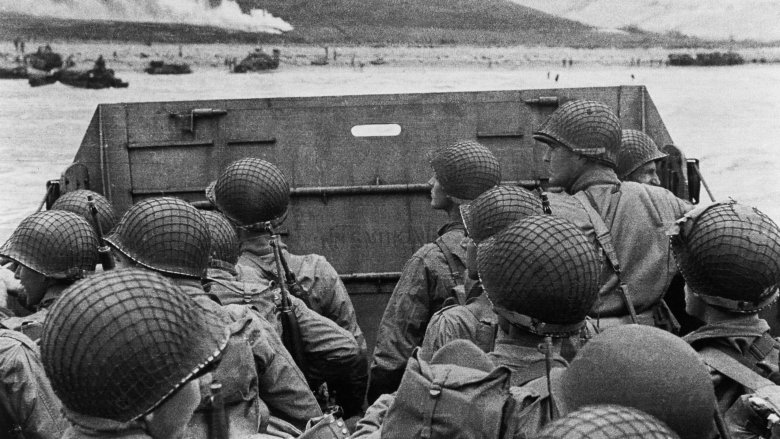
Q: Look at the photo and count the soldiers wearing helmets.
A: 14